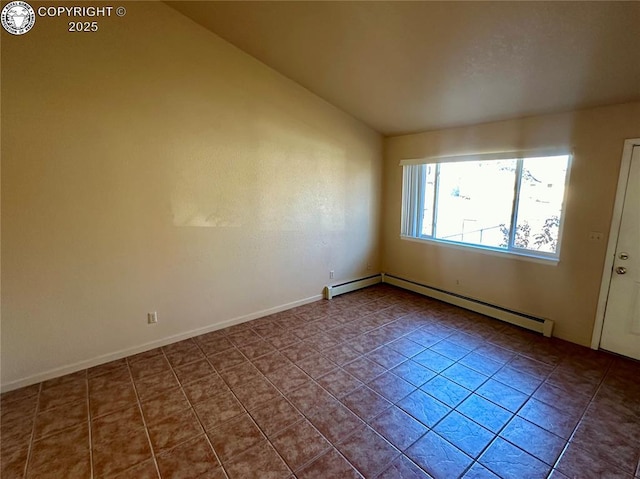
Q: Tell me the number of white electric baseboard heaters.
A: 2